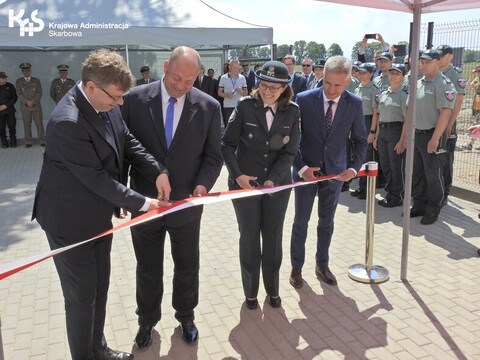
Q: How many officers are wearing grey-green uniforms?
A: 7